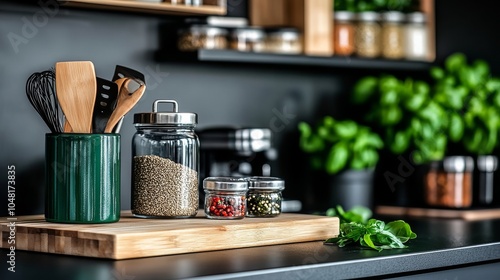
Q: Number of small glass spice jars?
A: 2